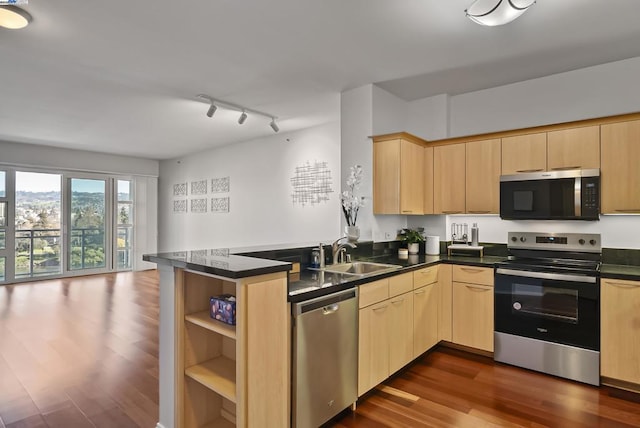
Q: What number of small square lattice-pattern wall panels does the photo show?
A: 6